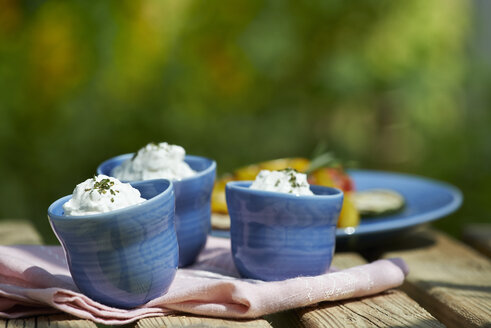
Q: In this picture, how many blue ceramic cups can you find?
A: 3